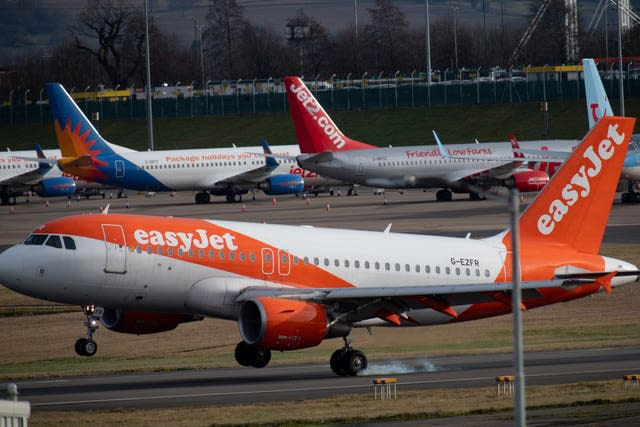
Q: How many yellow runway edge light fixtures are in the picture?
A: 3